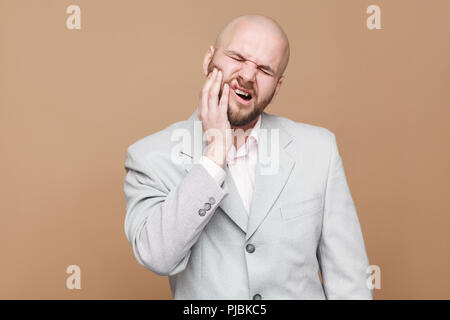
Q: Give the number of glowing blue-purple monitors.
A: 0